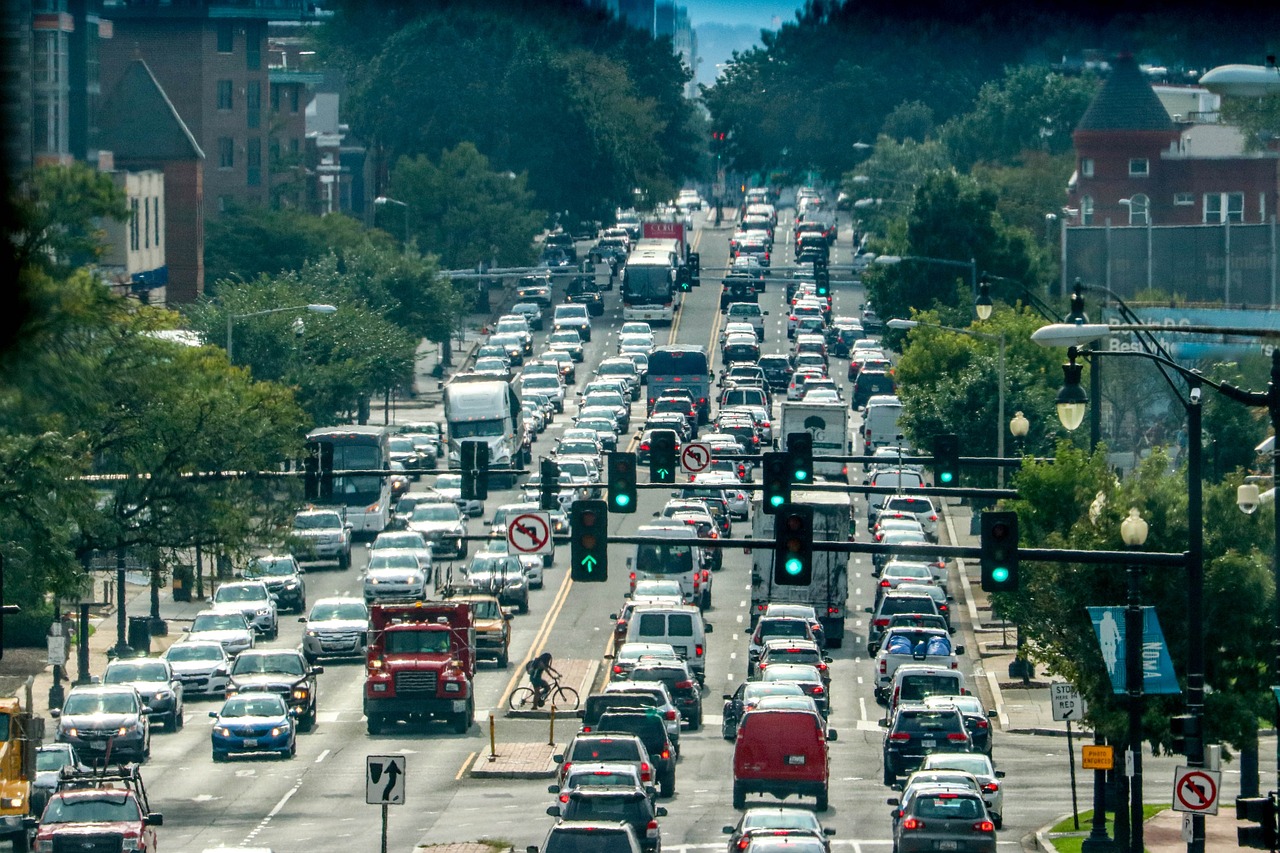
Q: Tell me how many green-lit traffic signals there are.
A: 10